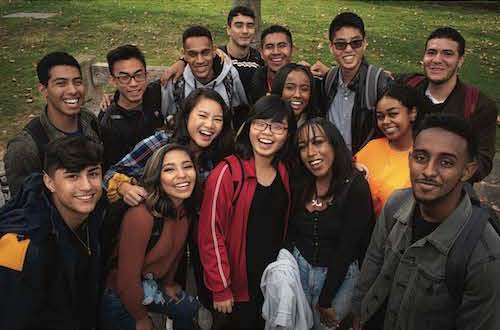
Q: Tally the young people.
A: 15